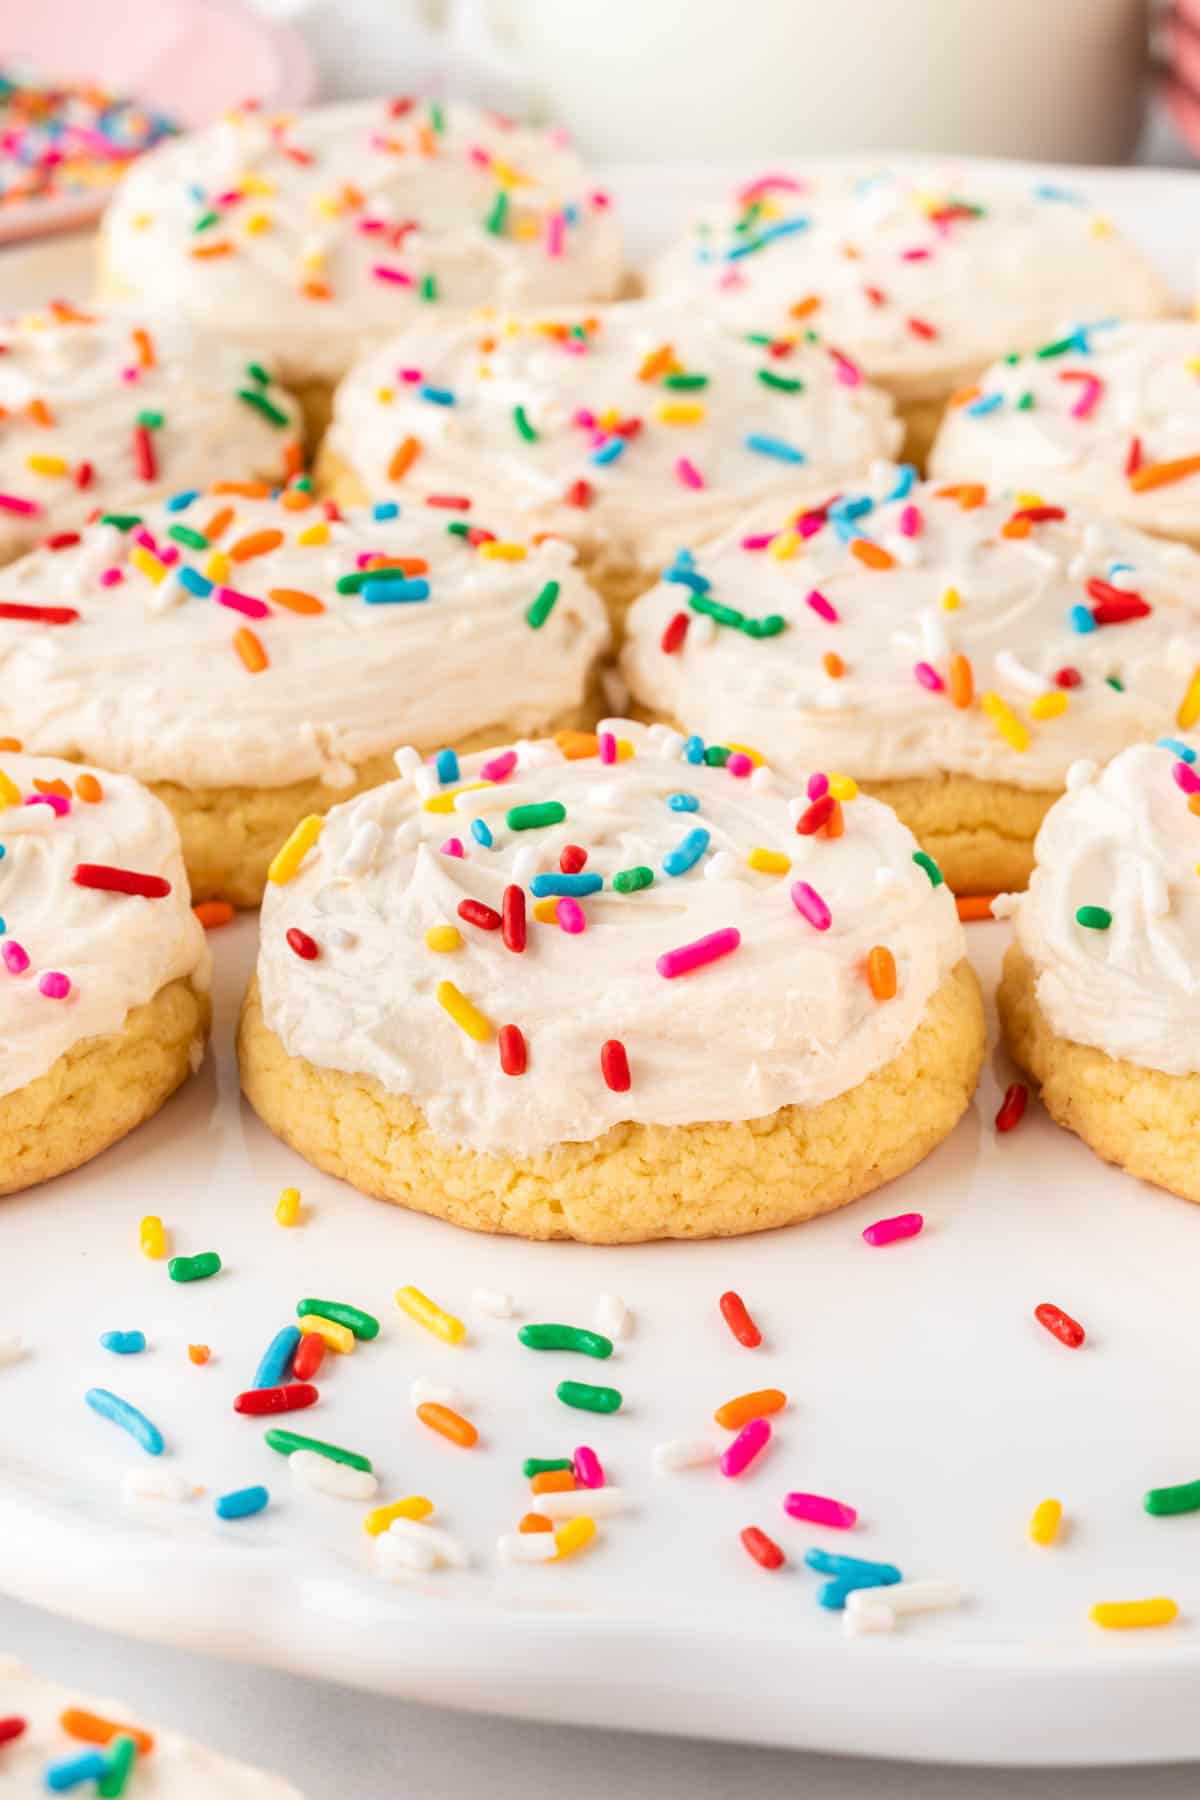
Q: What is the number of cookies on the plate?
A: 10